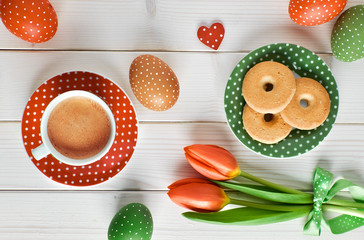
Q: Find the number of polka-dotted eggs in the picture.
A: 5